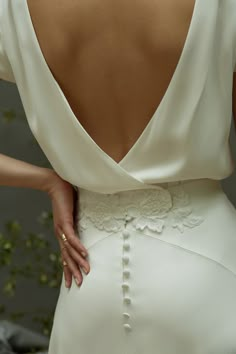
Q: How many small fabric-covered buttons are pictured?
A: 8